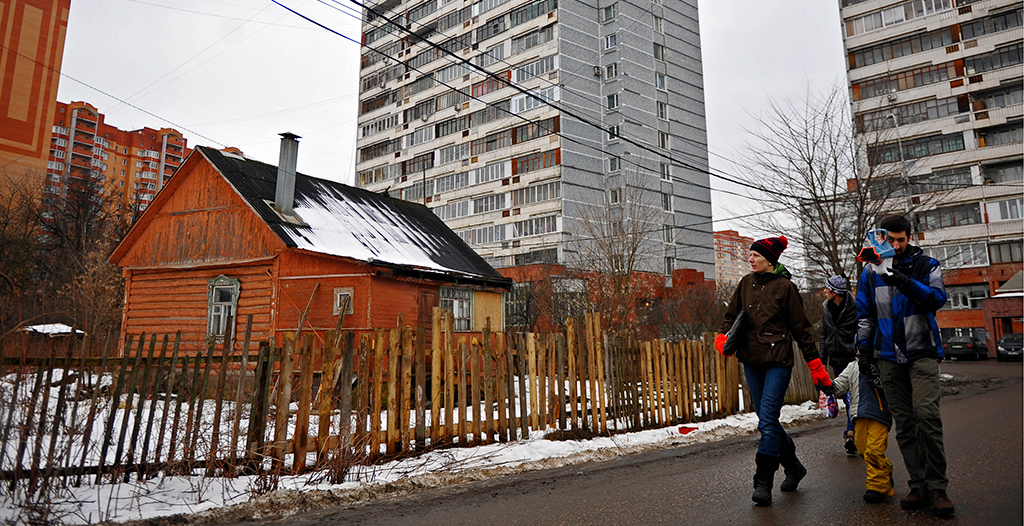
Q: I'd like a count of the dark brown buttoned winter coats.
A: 1